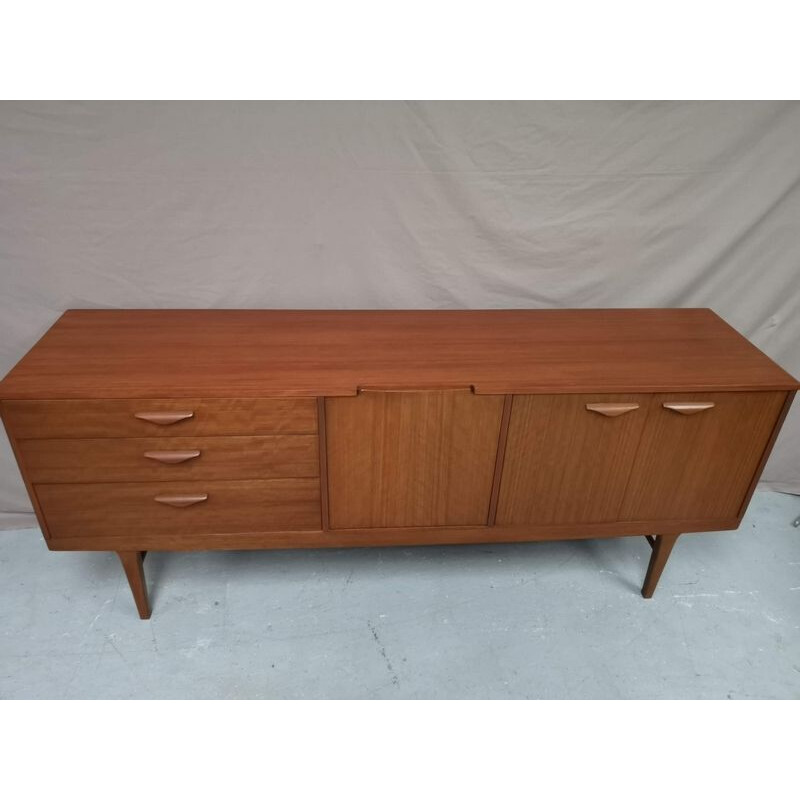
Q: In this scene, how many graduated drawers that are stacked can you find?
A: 3